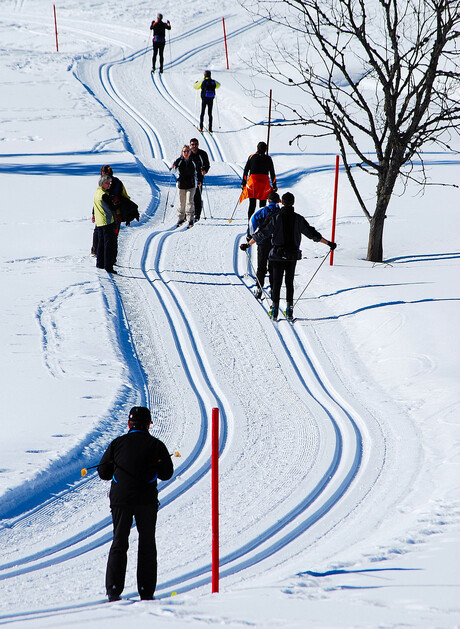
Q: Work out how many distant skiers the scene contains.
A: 2